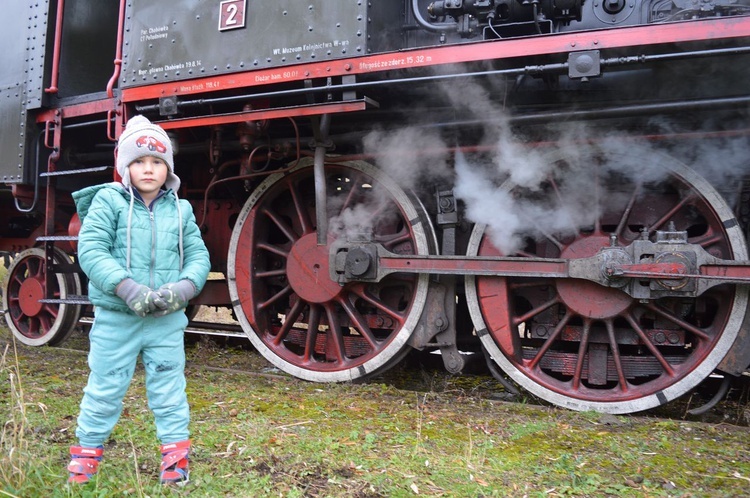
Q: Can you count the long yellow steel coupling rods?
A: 0